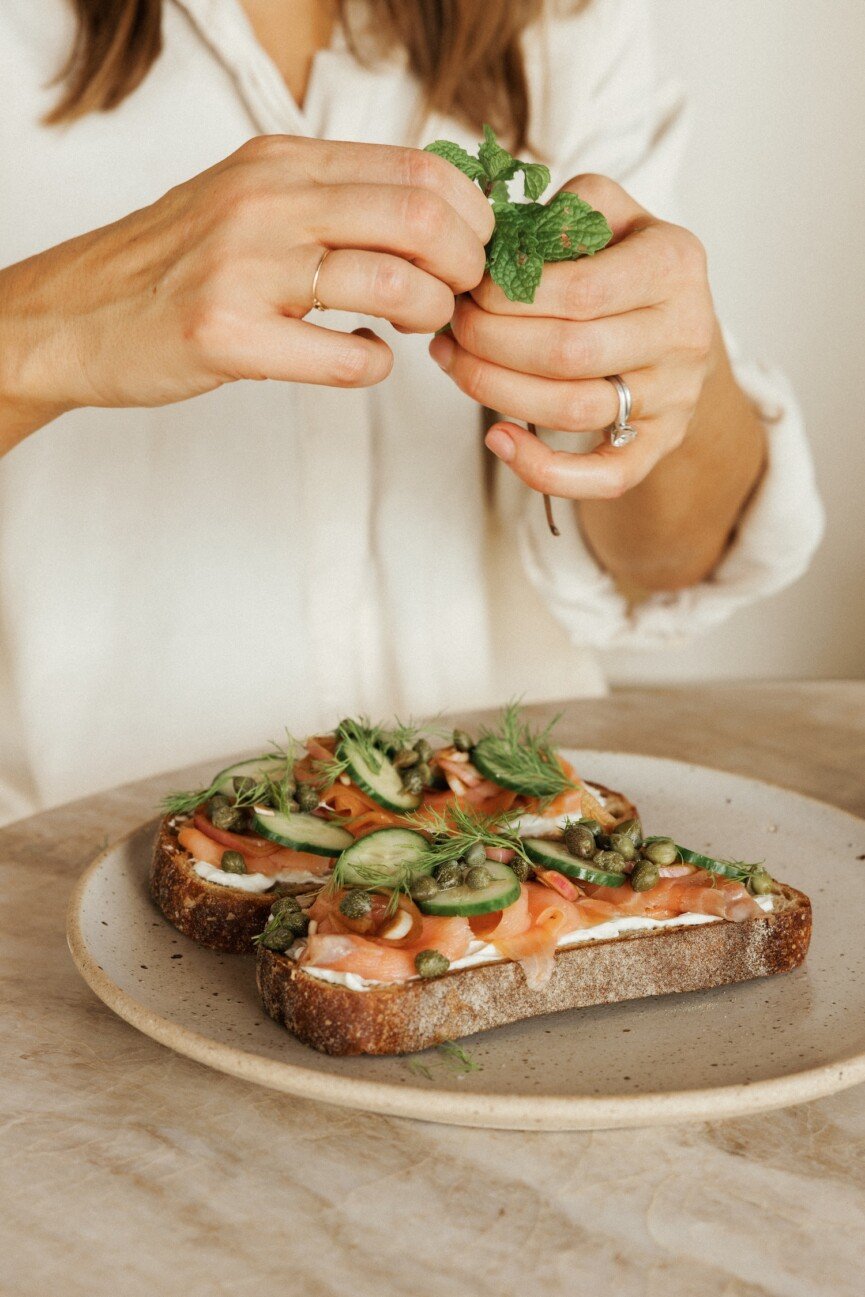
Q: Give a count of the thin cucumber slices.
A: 8